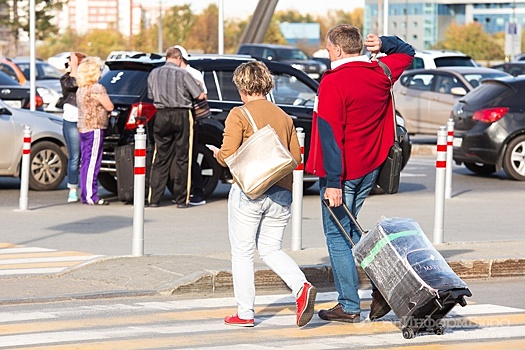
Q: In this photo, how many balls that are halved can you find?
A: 0